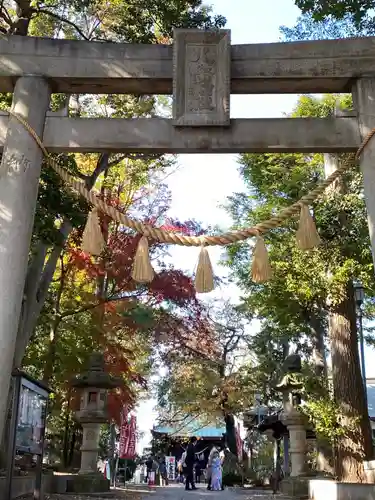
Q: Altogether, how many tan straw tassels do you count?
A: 5